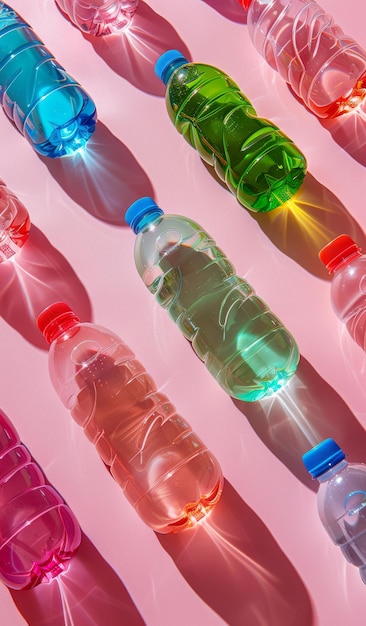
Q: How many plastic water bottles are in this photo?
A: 10